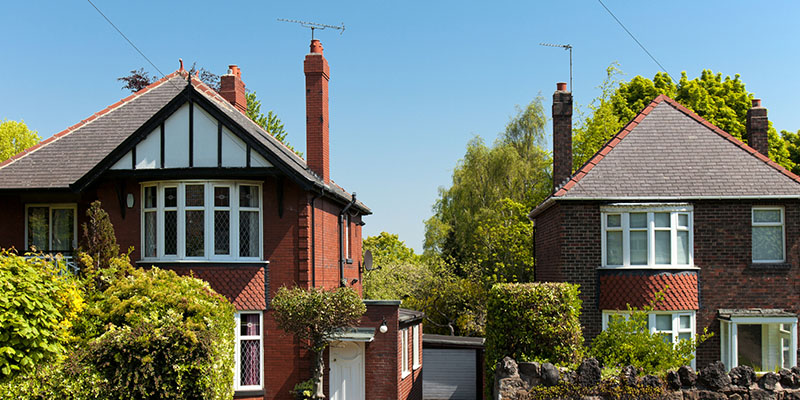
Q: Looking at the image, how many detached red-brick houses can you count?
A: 2